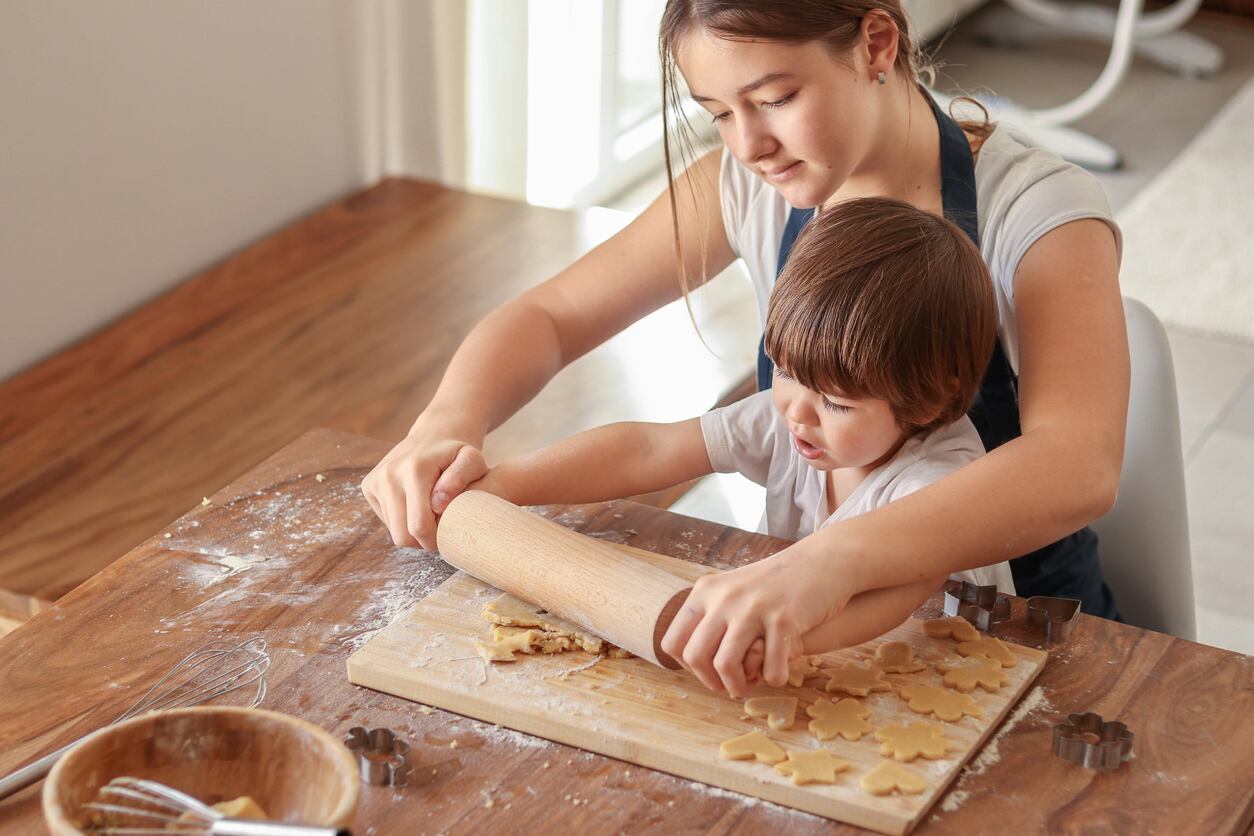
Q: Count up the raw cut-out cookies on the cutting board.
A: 13